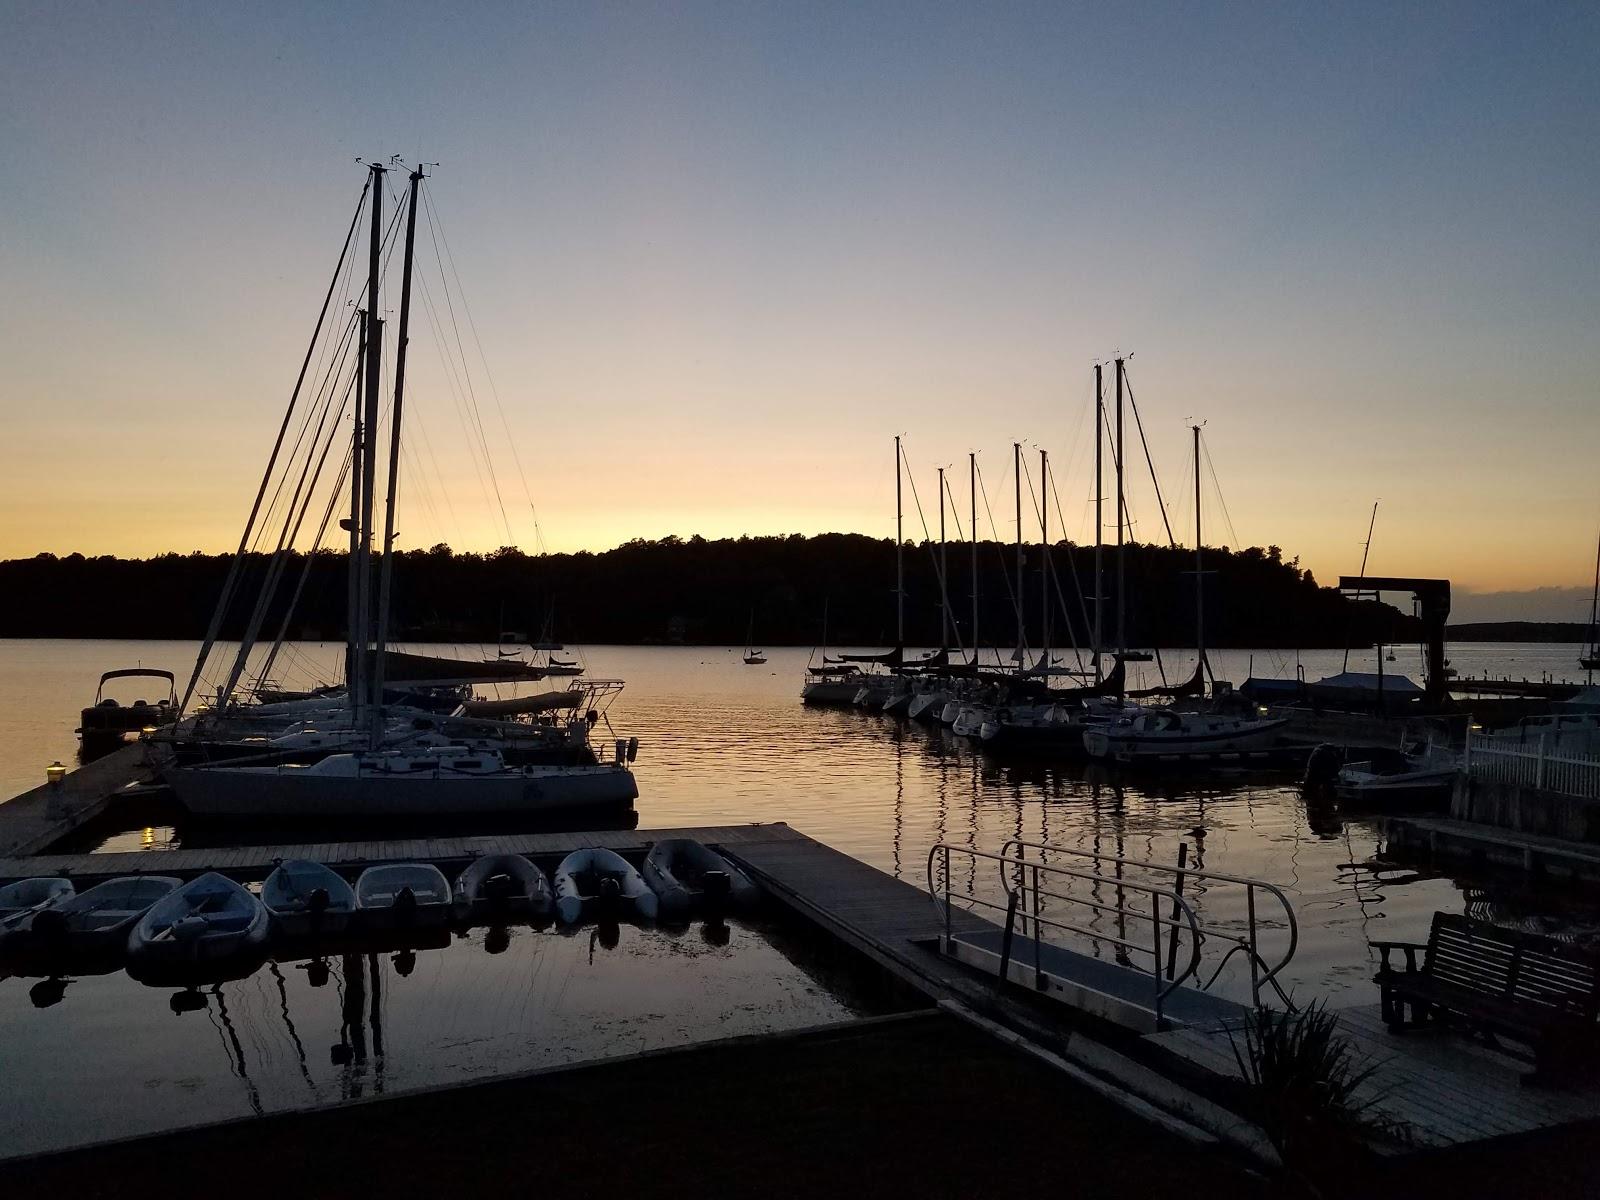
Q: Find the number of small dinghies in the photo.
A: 8